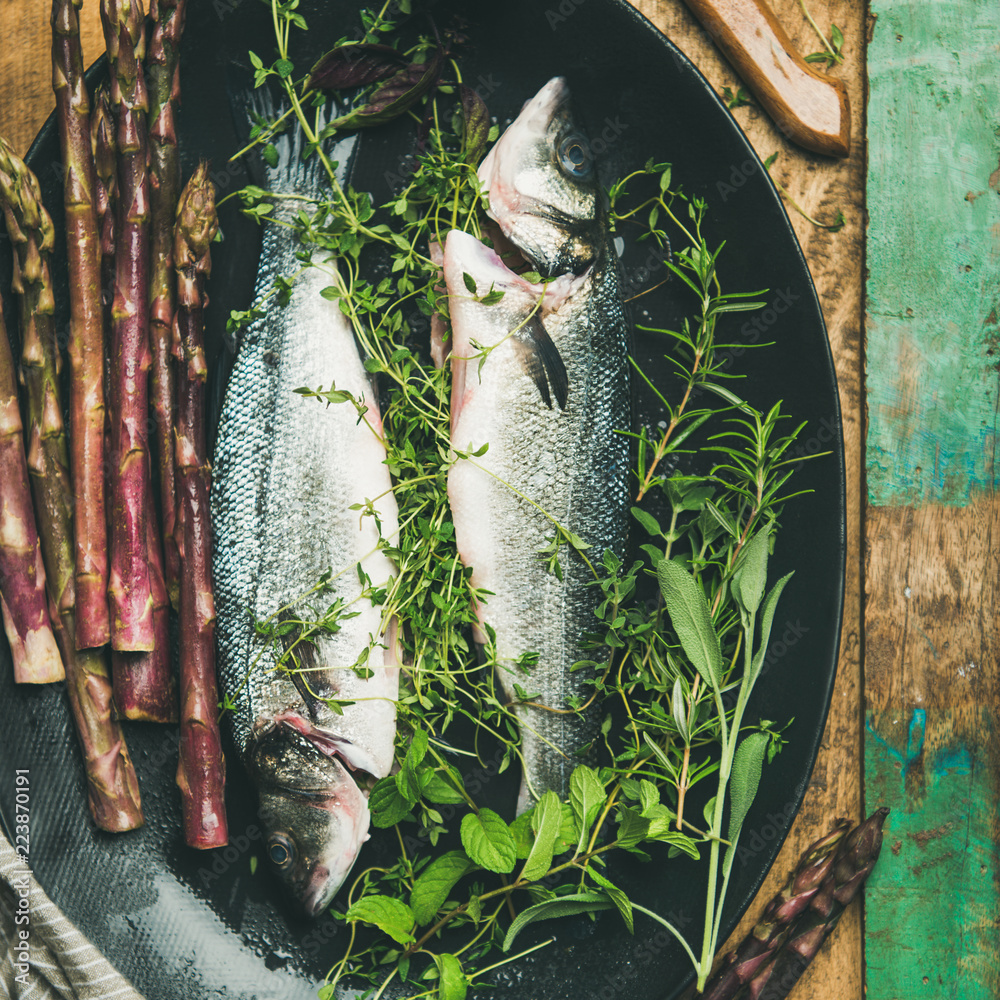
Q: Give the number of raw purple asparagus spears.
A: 9